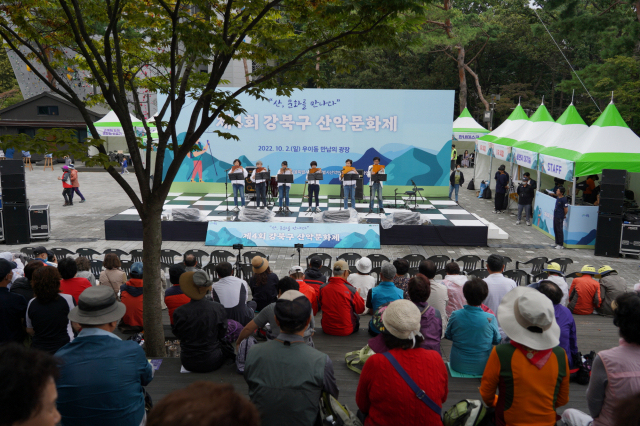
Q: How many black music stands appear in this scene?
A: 6